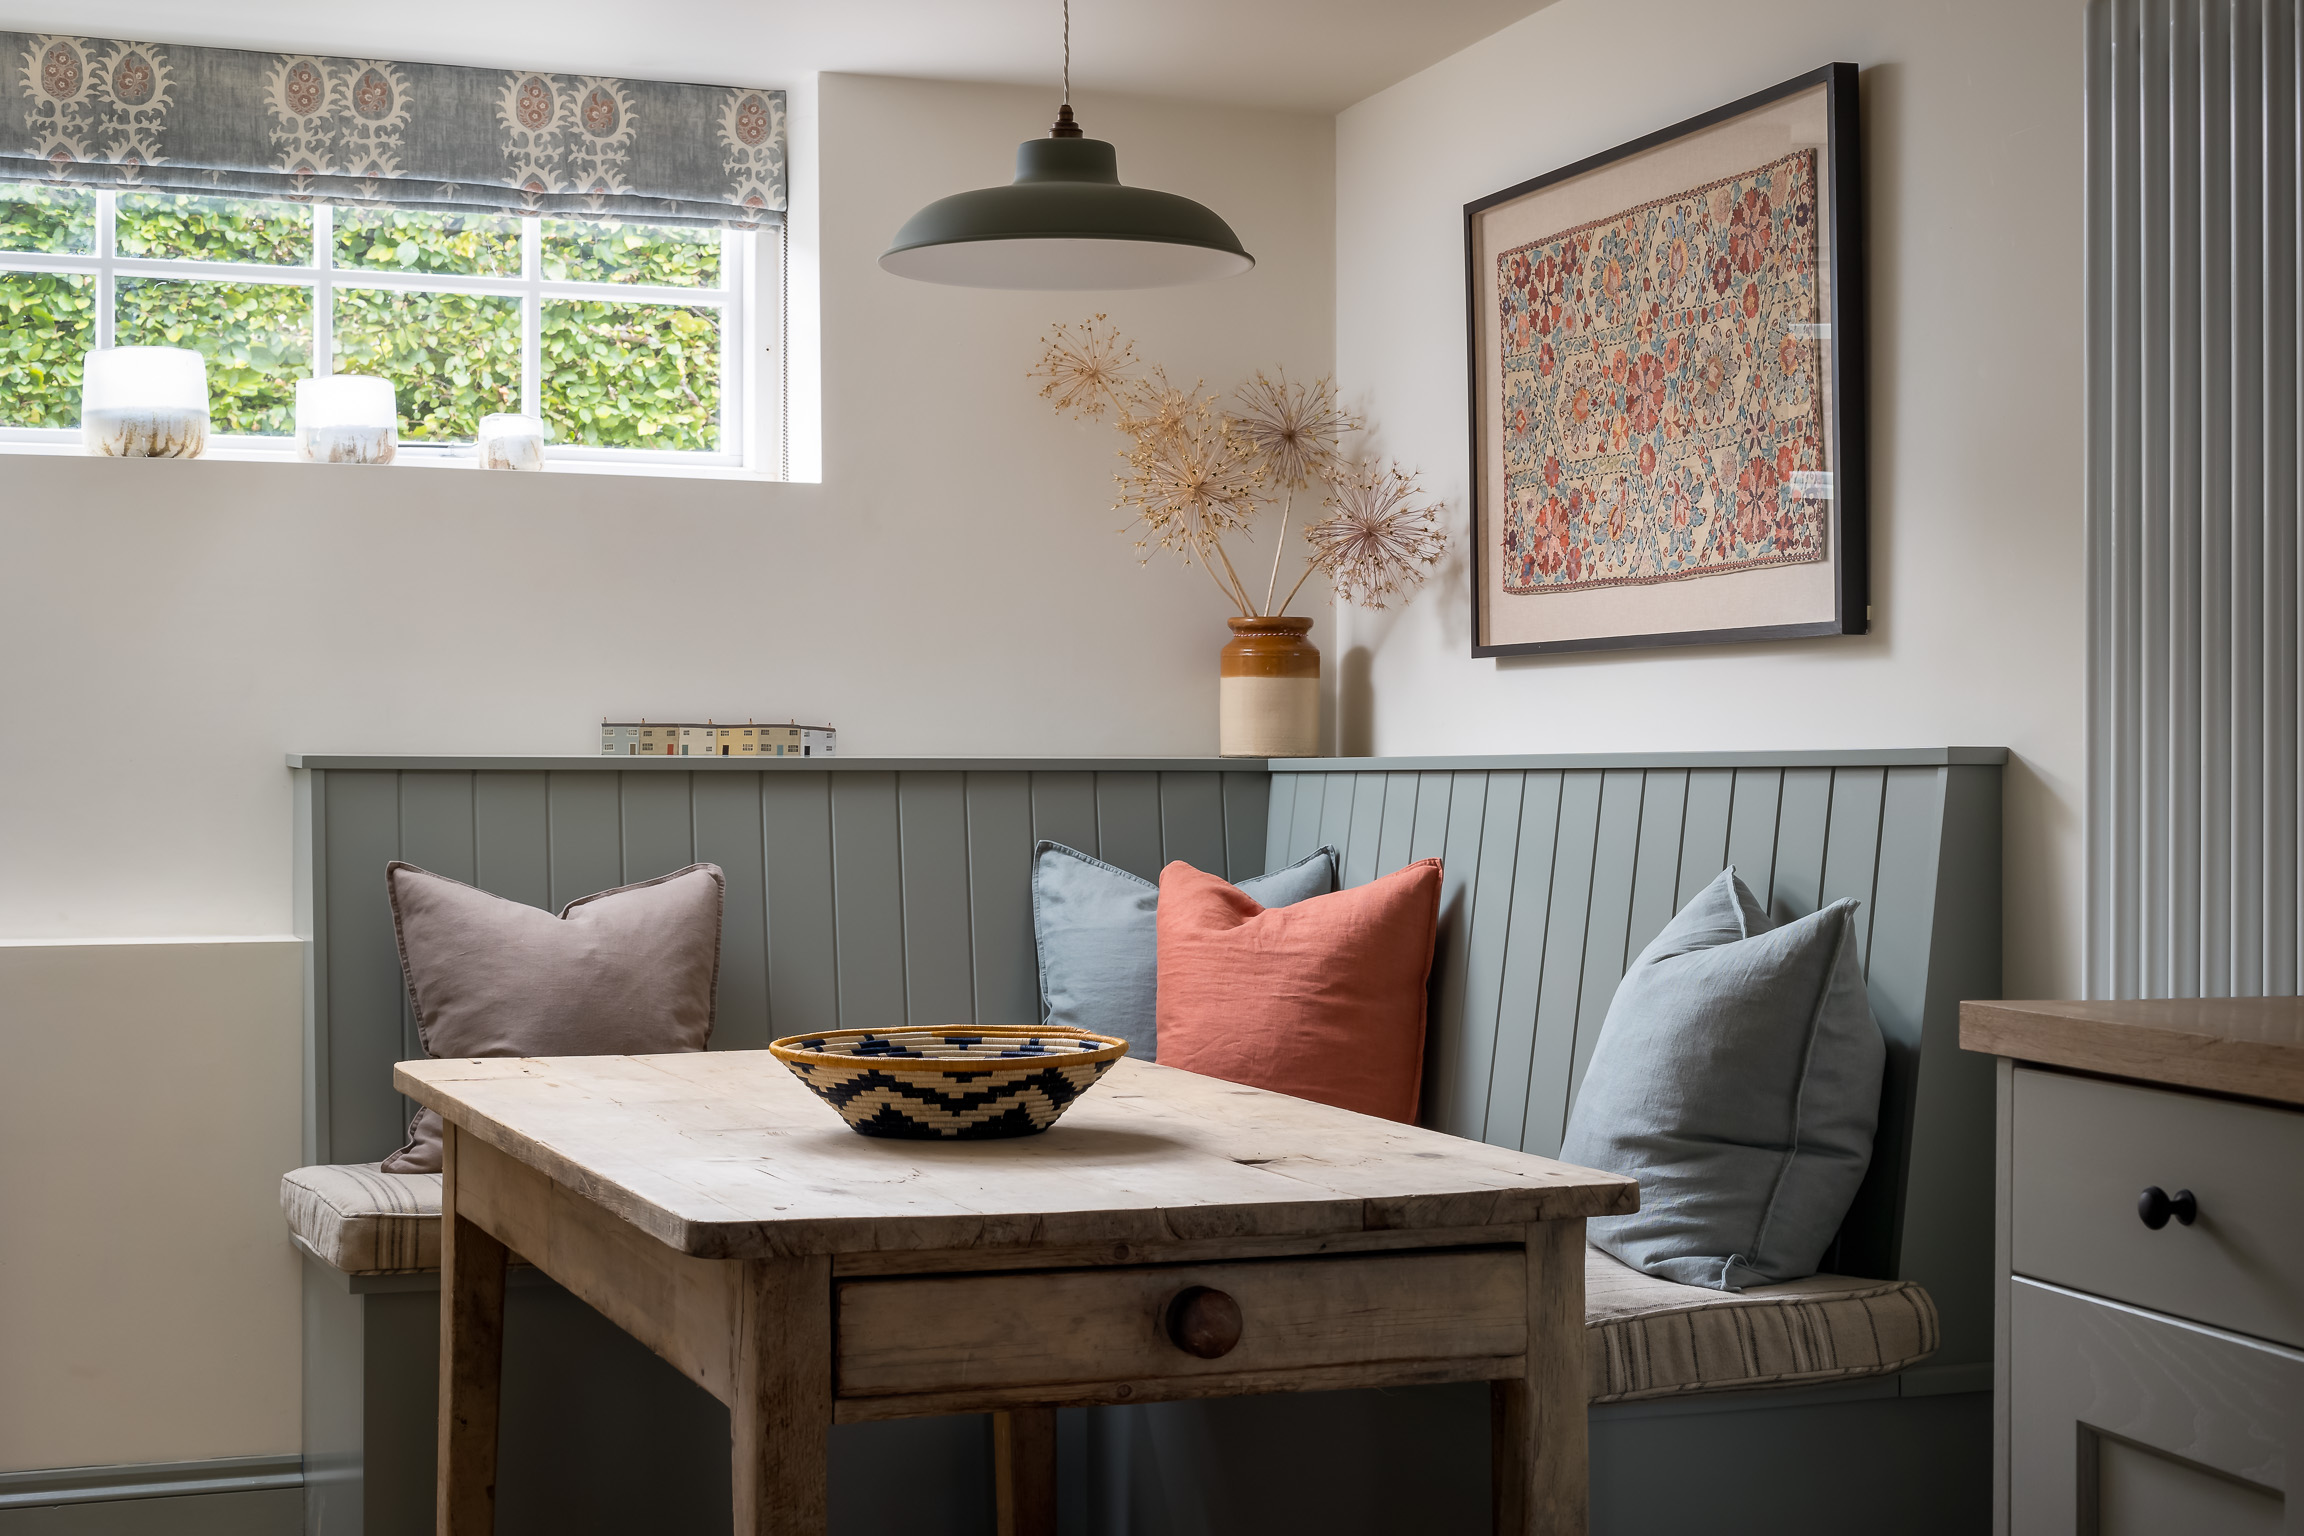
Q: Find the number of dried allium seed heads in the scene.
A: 5